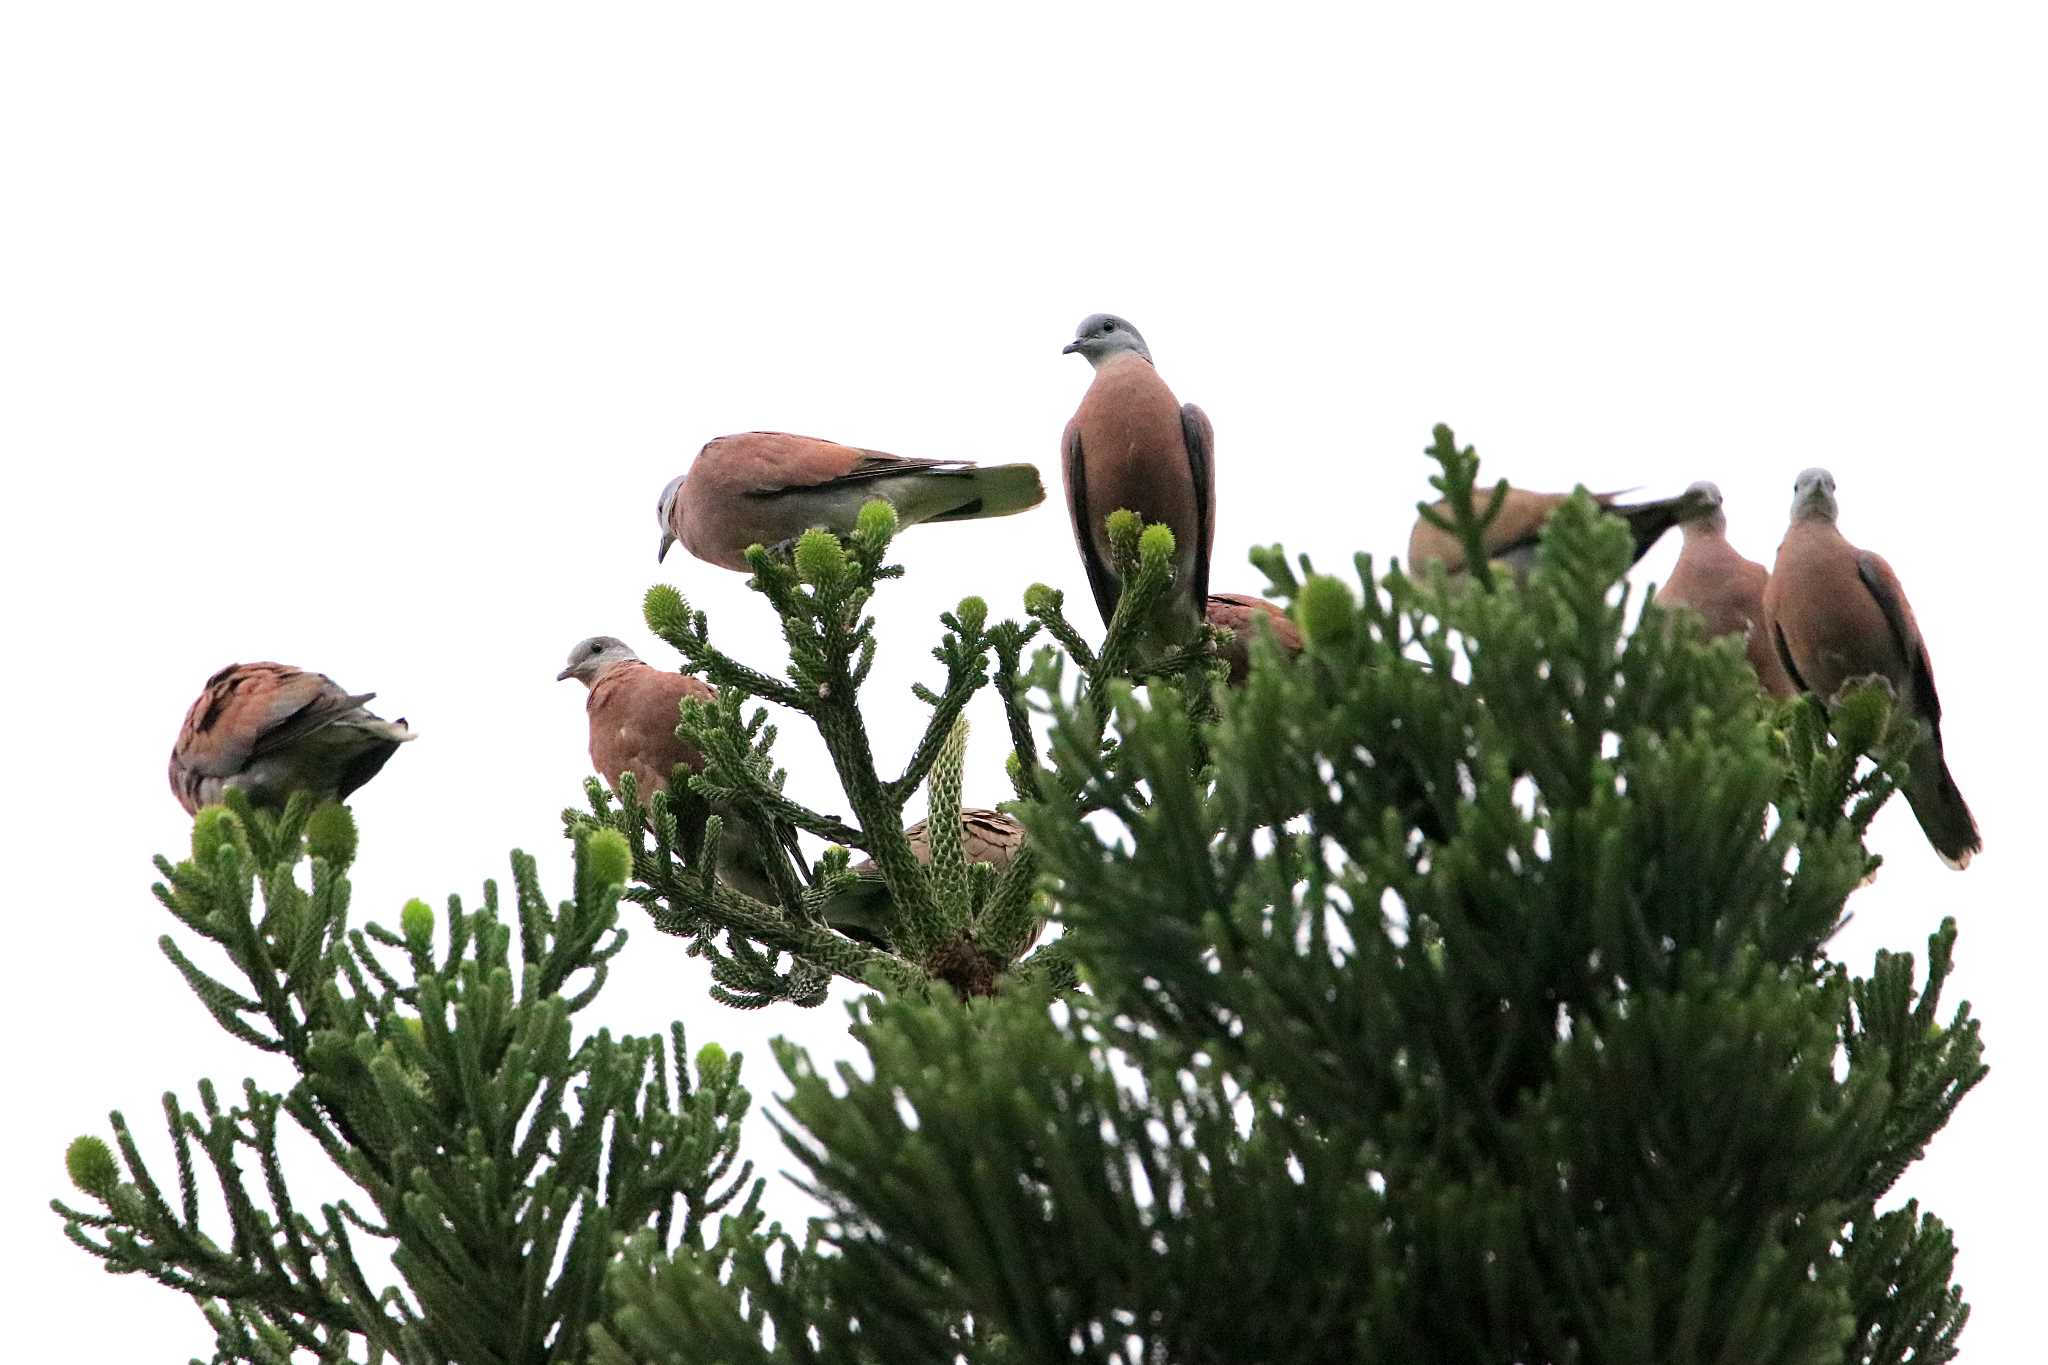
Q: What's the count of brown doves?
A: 9